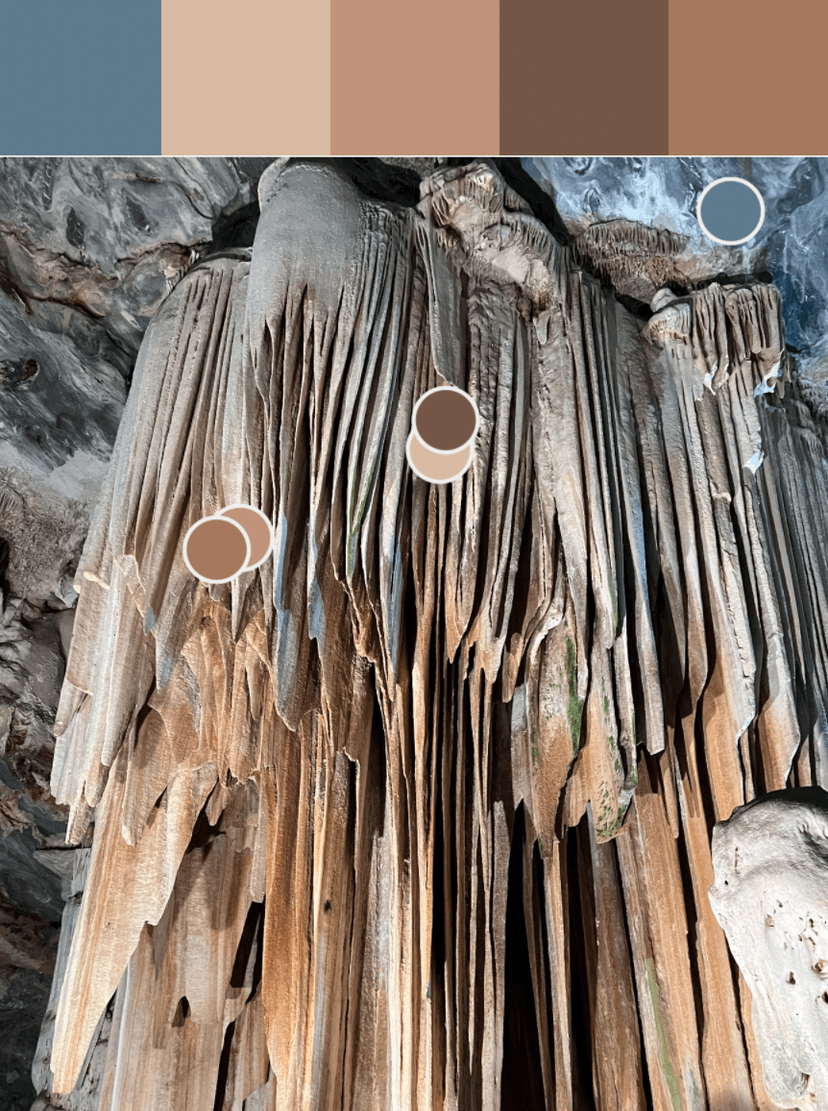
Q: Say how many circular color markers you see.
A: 5